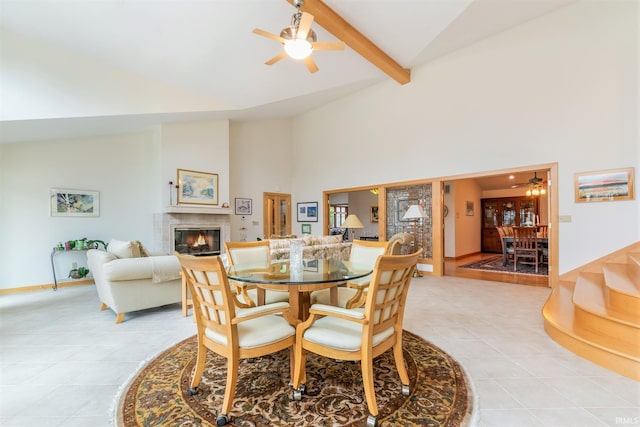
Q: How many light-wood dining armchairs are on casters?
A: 4